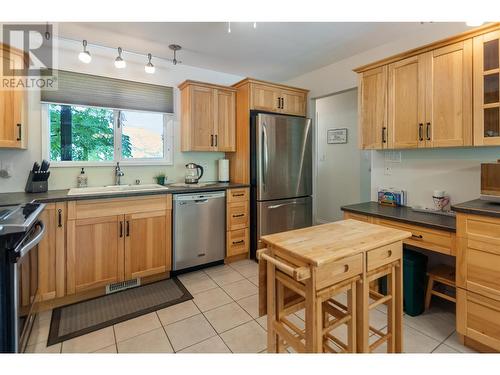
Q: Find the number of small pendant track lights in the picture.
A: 3